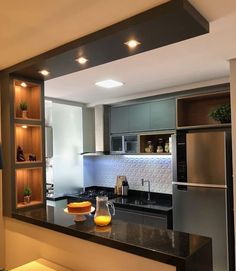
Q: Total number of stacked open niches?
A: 3